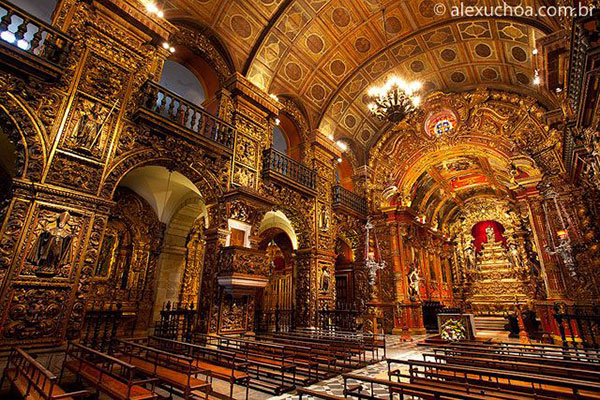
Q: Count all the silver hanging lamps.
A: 2